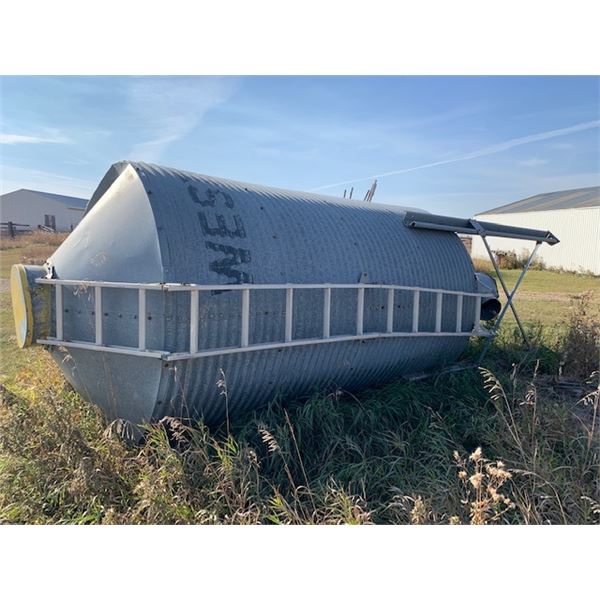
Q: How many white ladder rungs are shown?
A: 13